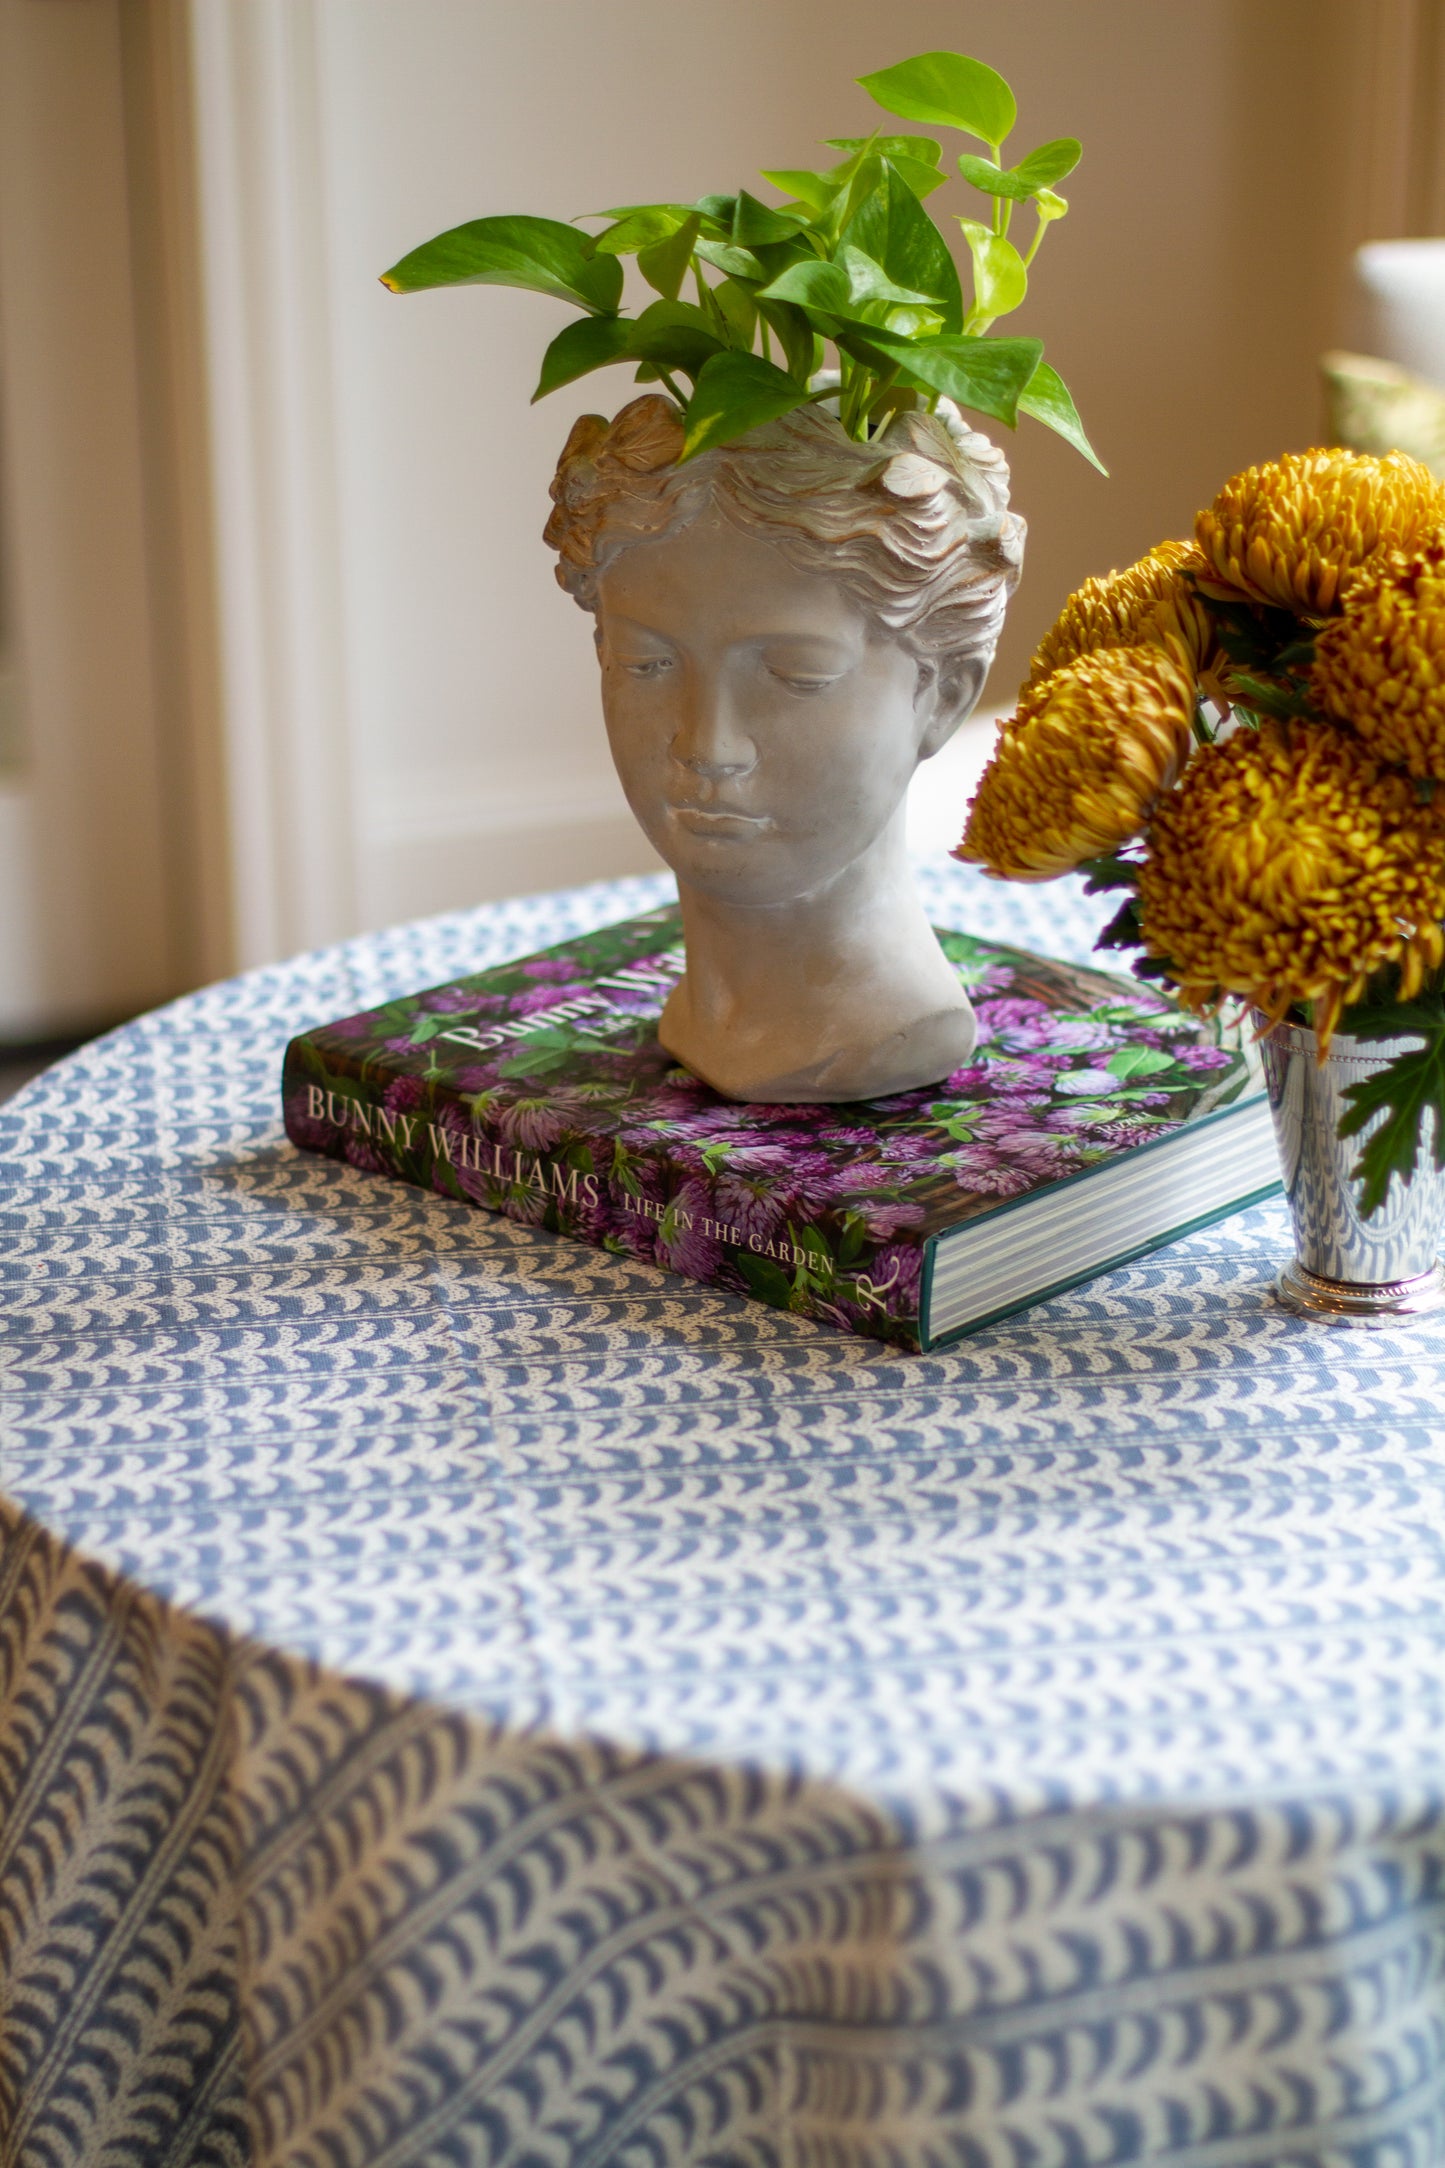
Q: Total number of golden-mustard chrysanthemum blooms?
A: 5